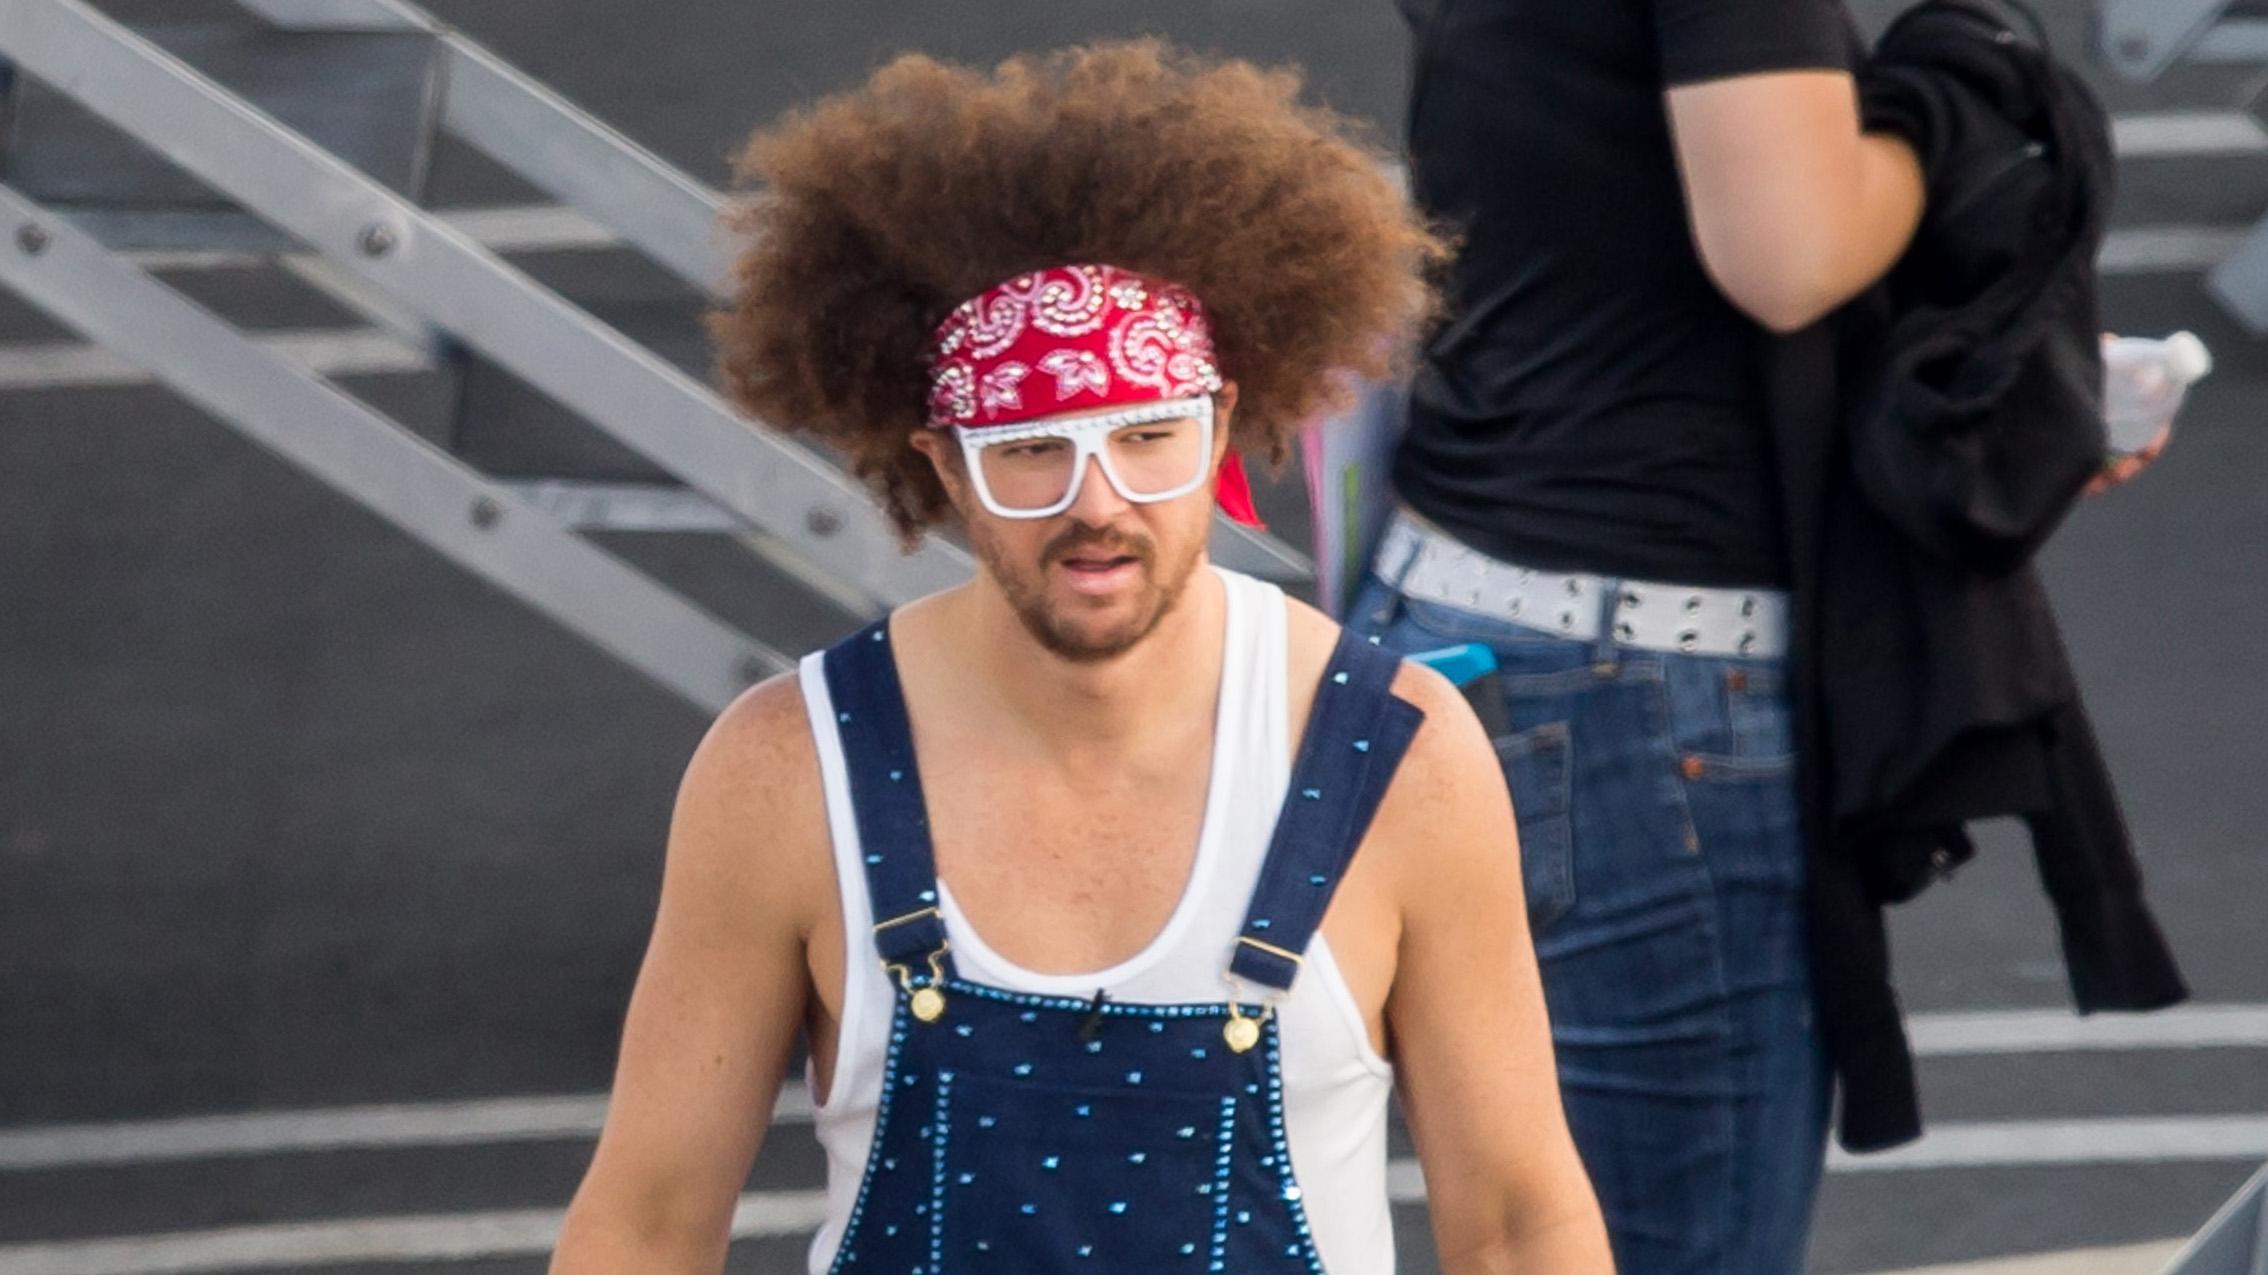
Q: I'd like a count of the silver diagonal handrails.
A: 3